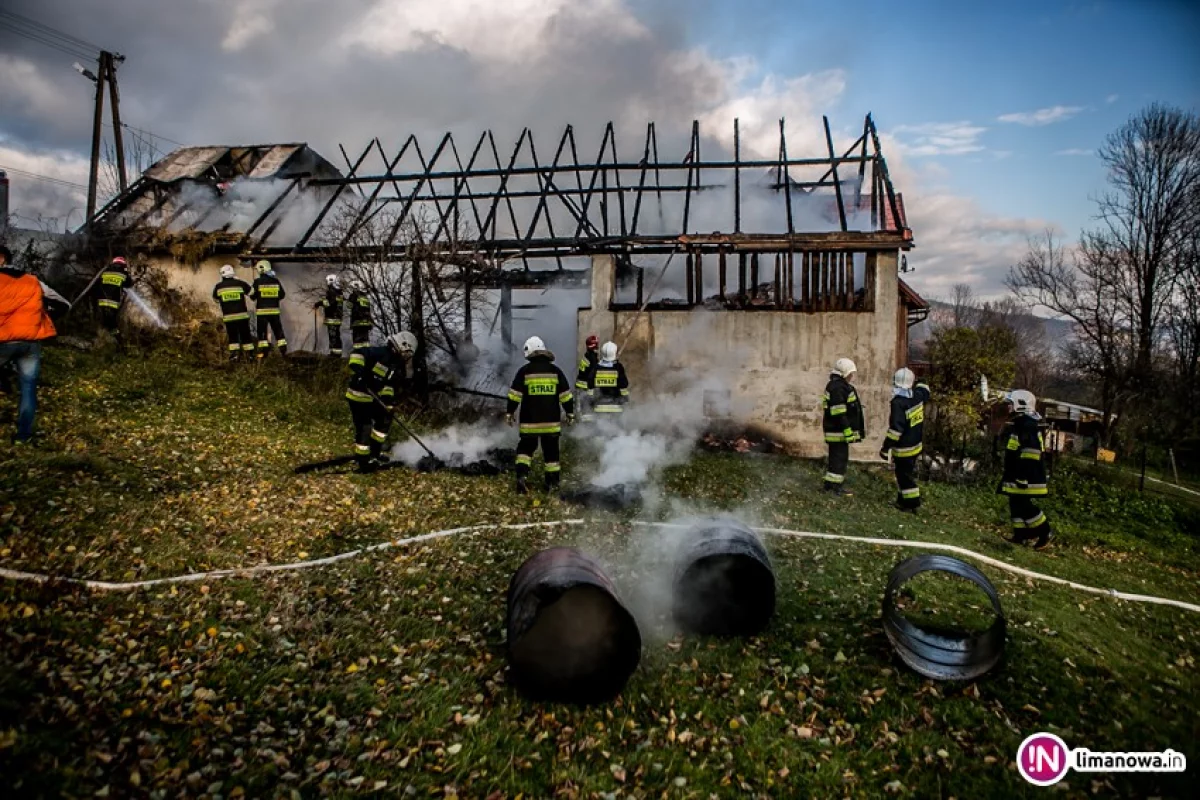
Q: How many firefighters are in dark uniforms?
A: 12